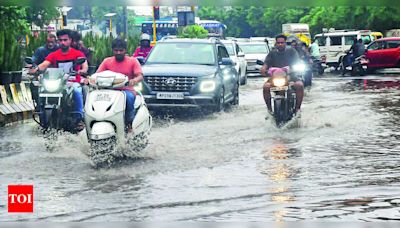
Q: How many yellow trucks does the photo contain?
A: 1